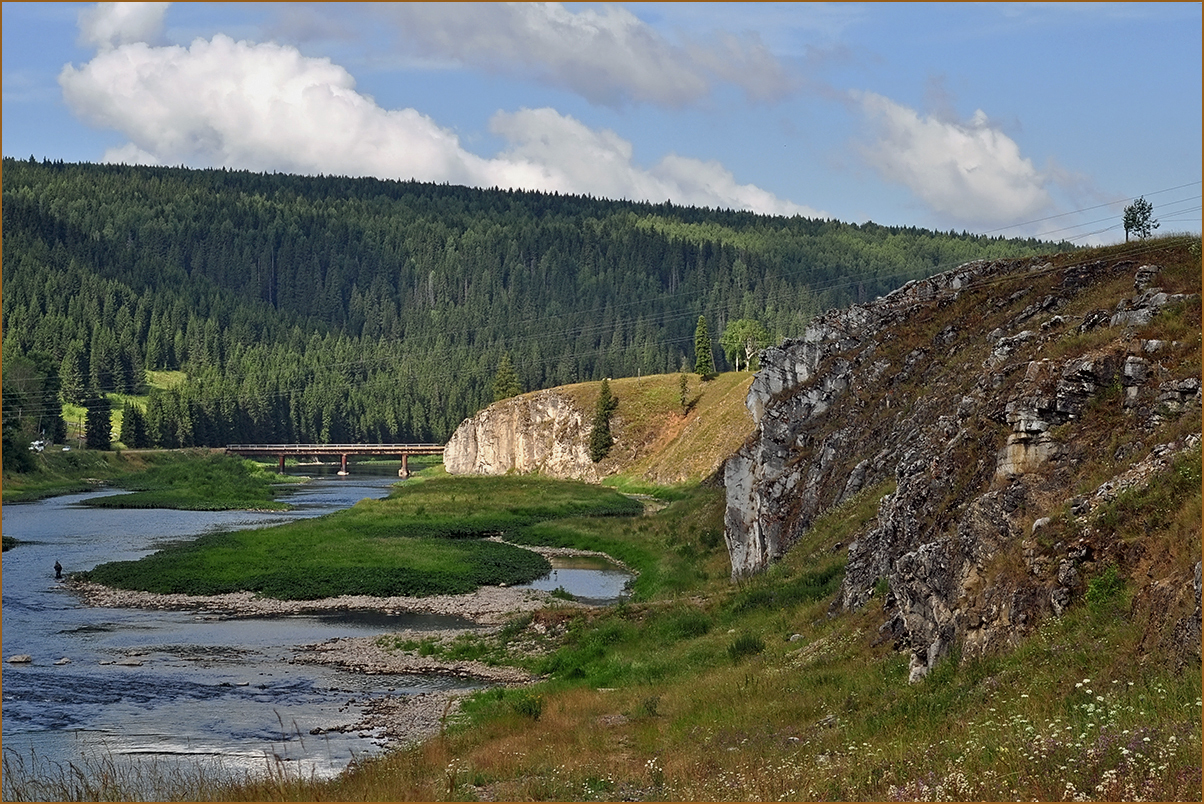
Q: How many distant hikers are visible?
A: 1